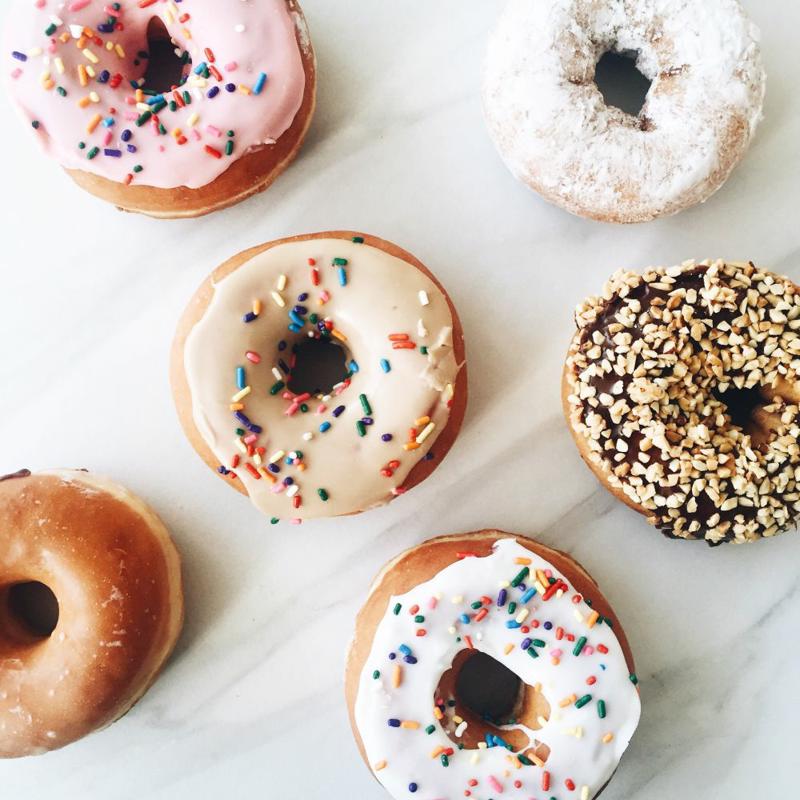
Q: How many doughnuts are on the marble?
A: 6